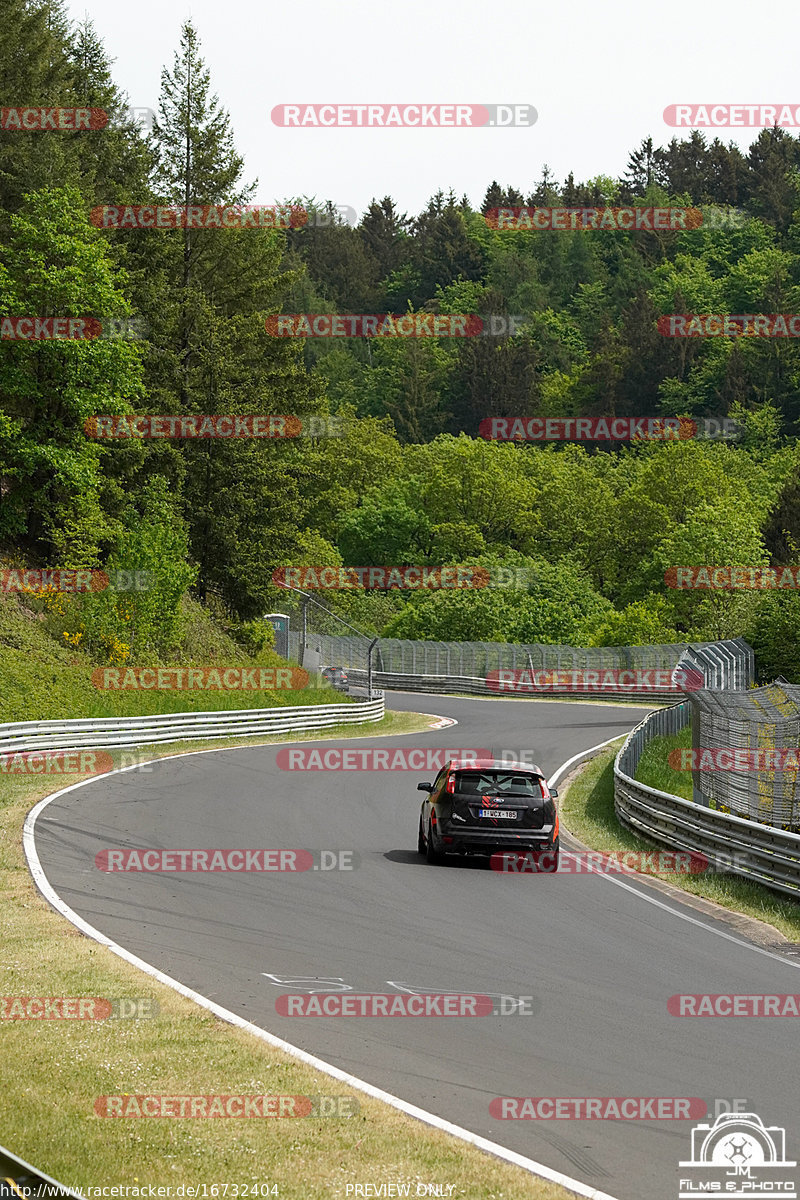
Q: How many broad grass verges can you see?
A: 2